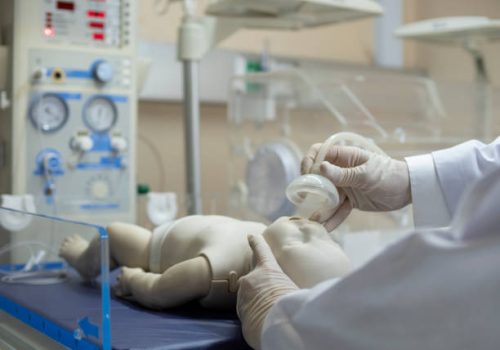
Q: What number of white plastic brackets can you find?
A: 2